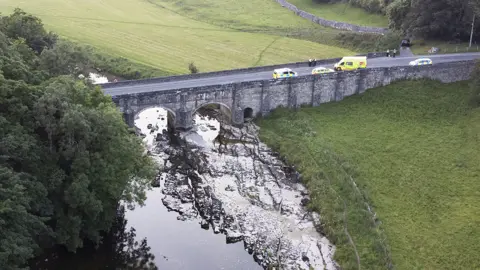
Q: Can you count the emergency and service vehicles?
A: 4